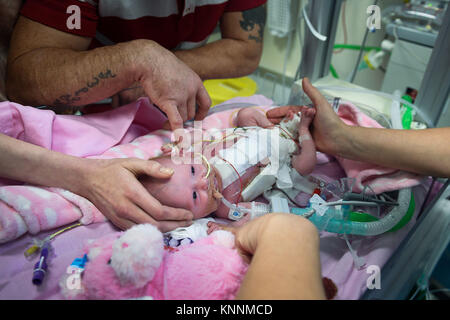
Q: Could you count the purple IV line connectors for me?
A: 1